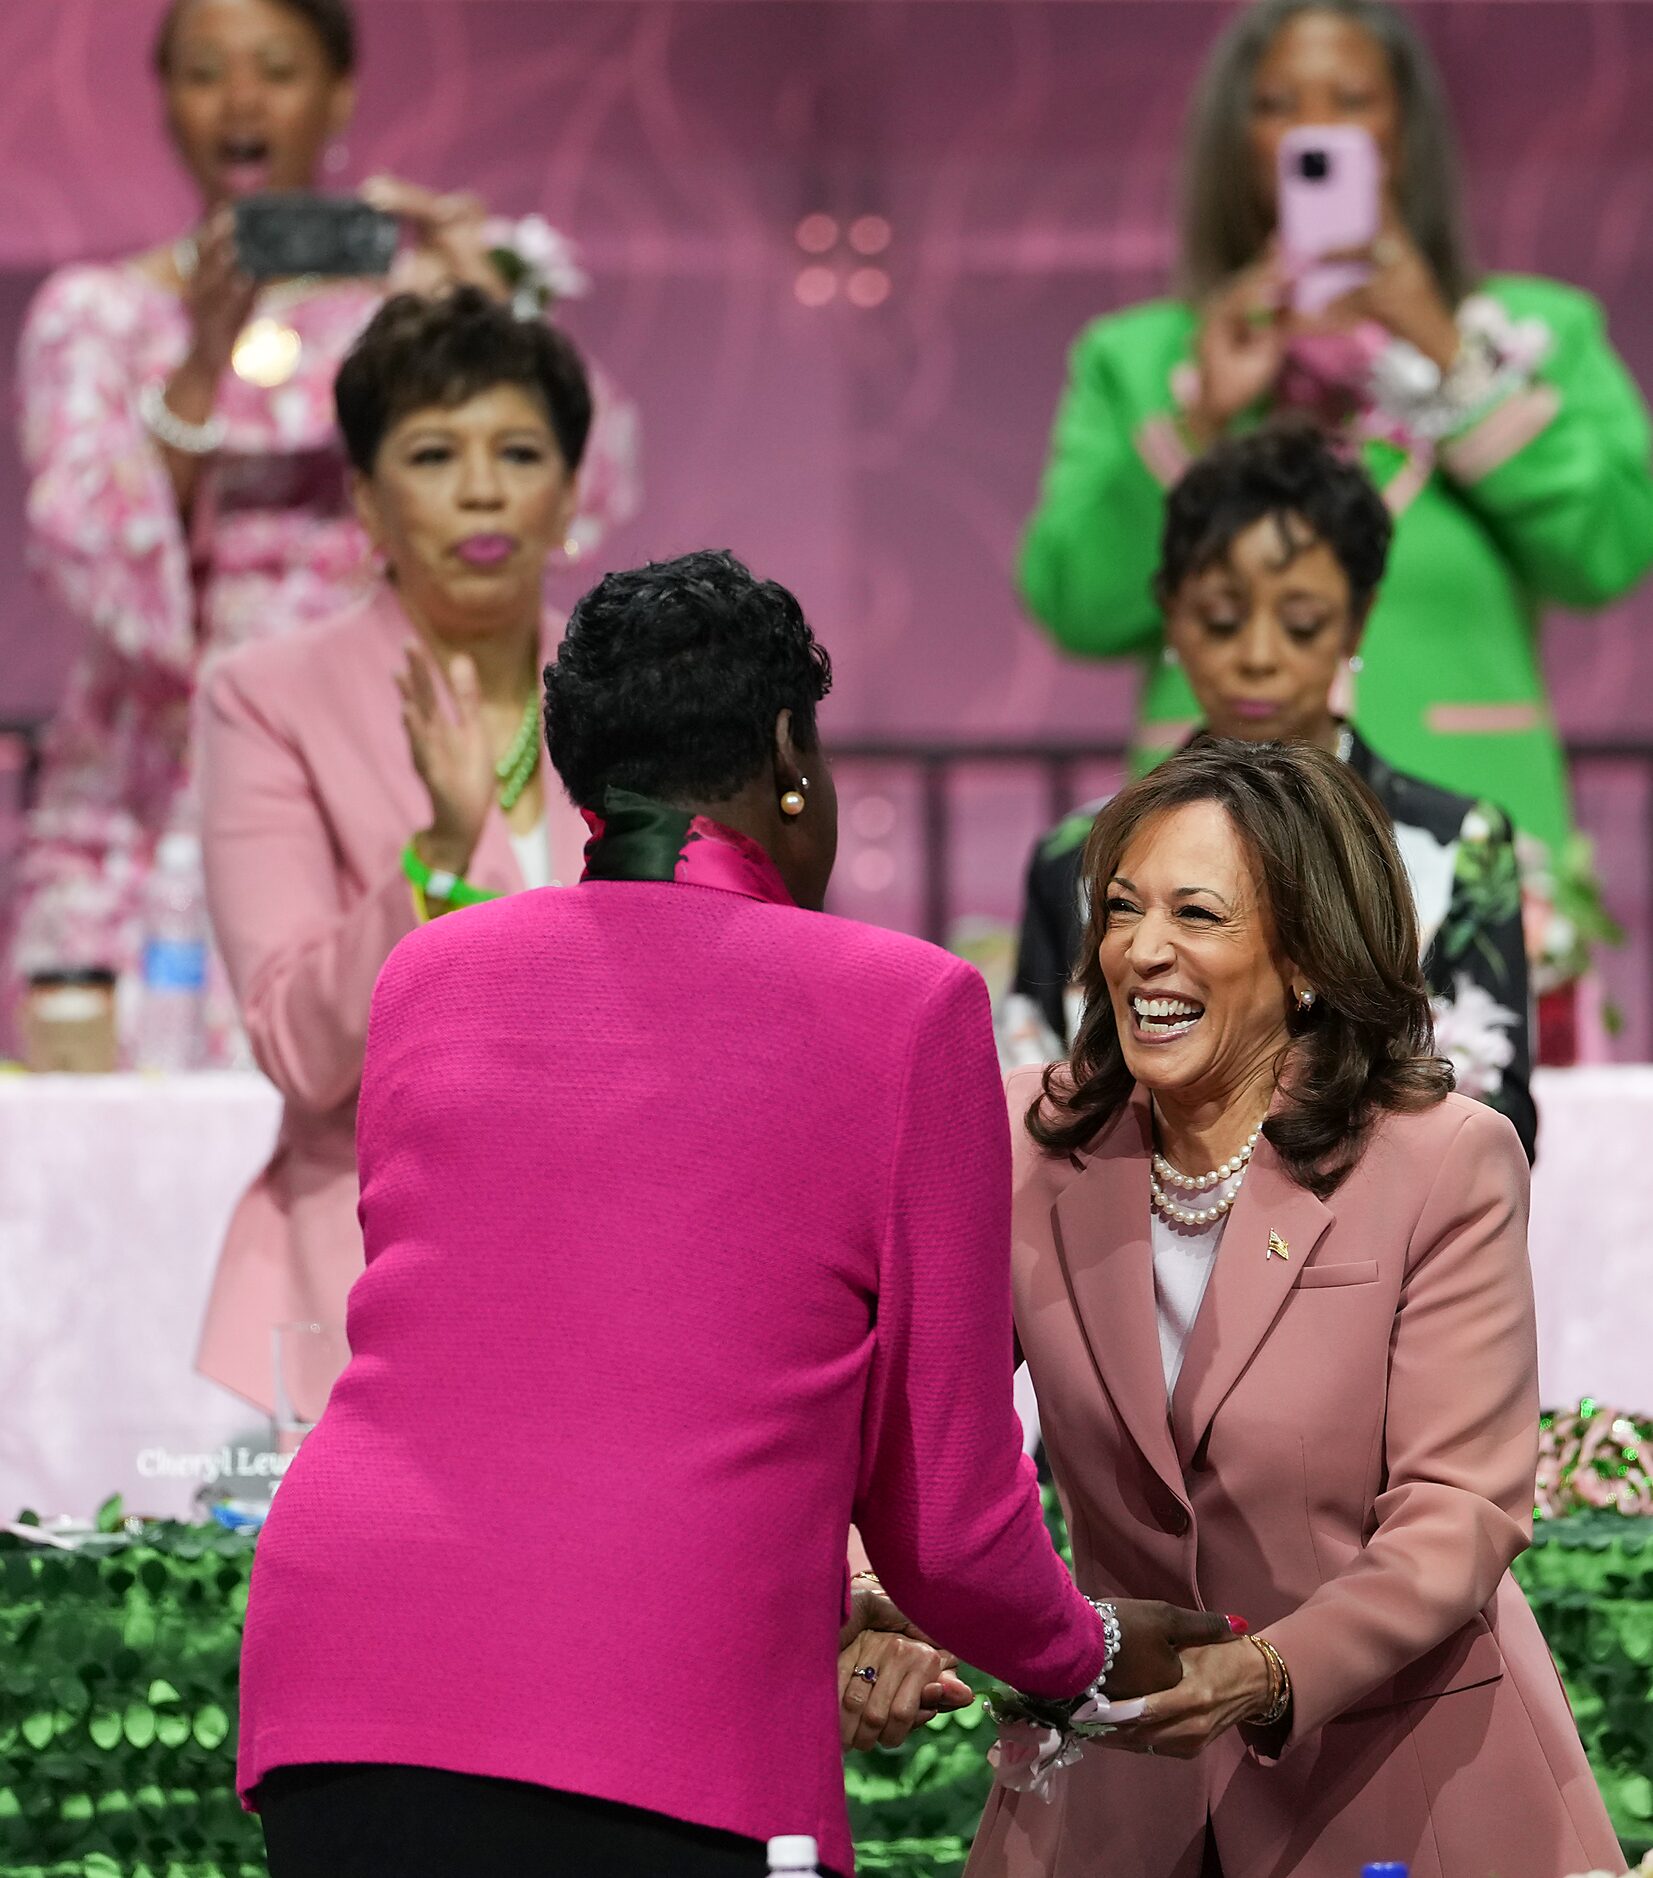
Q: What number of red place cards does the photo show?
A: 0